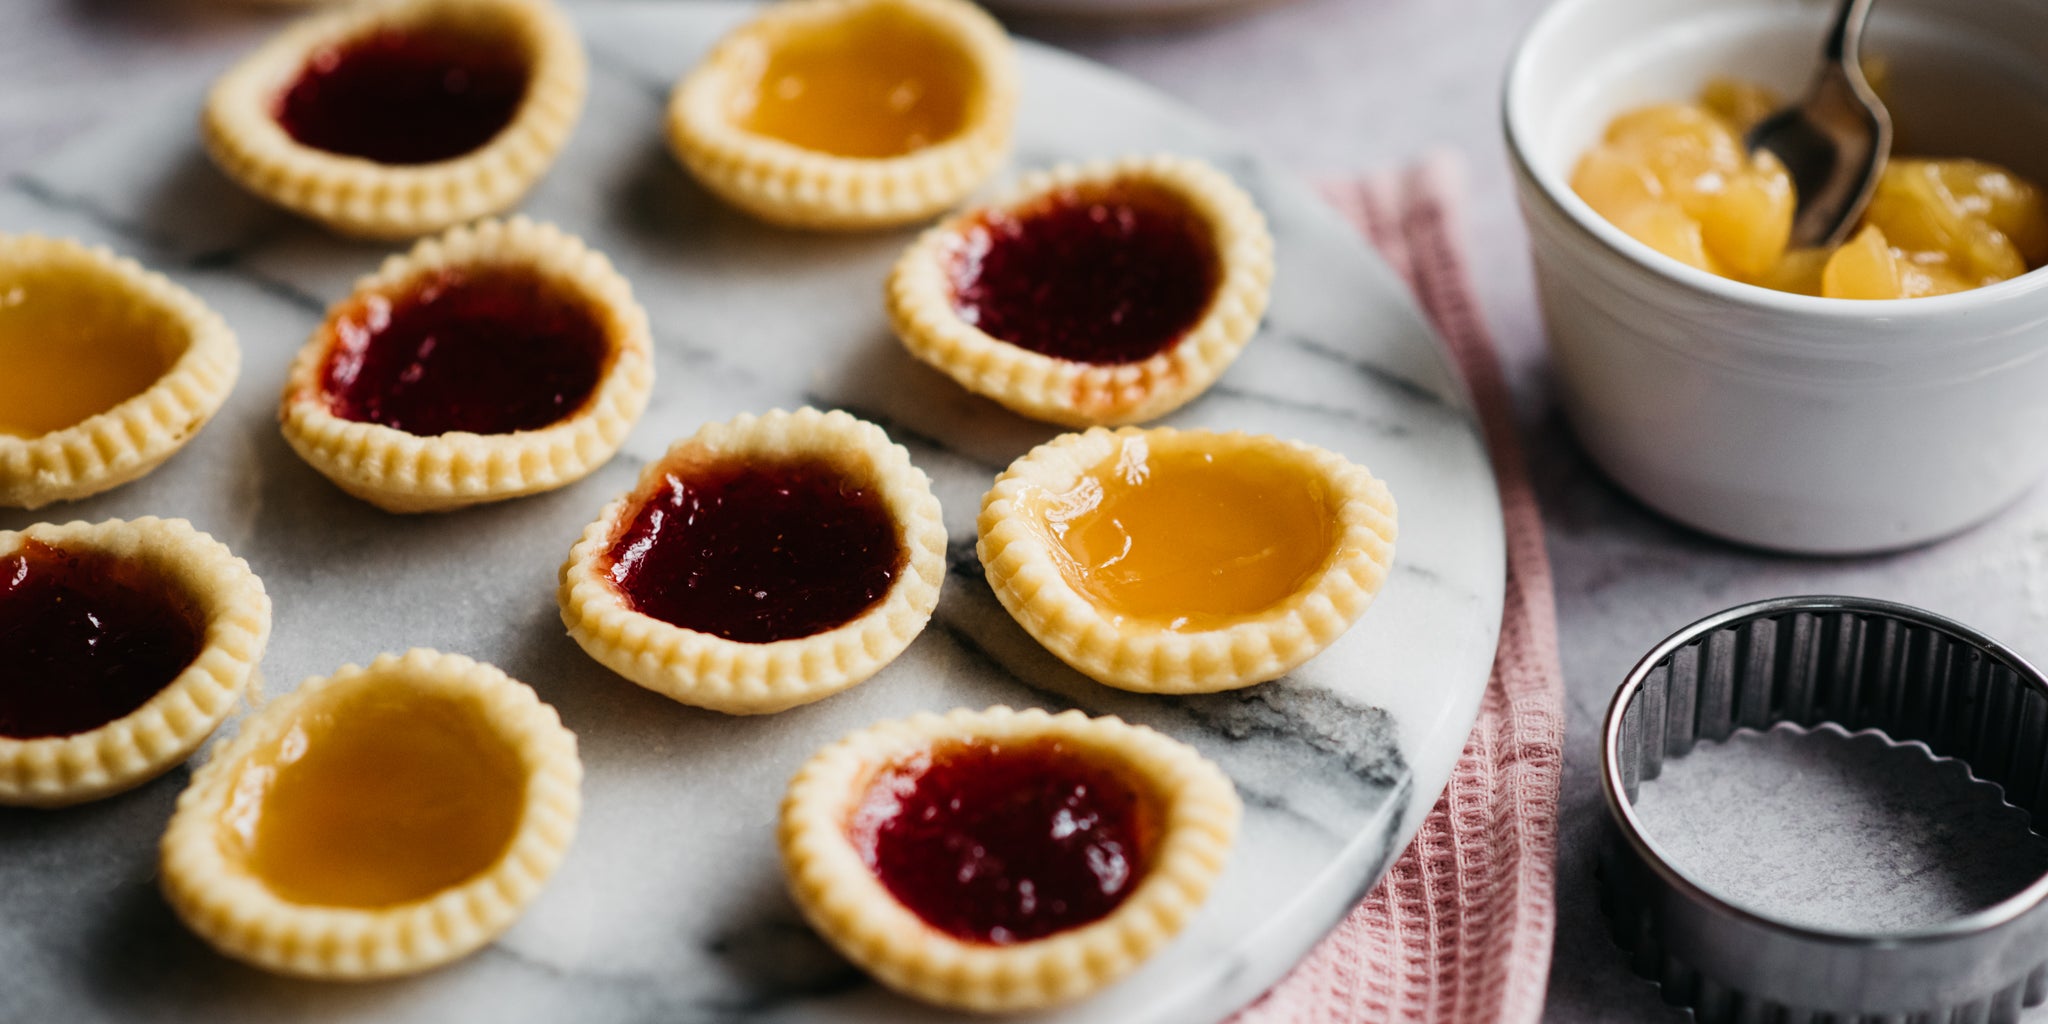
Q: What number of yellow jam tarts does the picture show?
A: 4